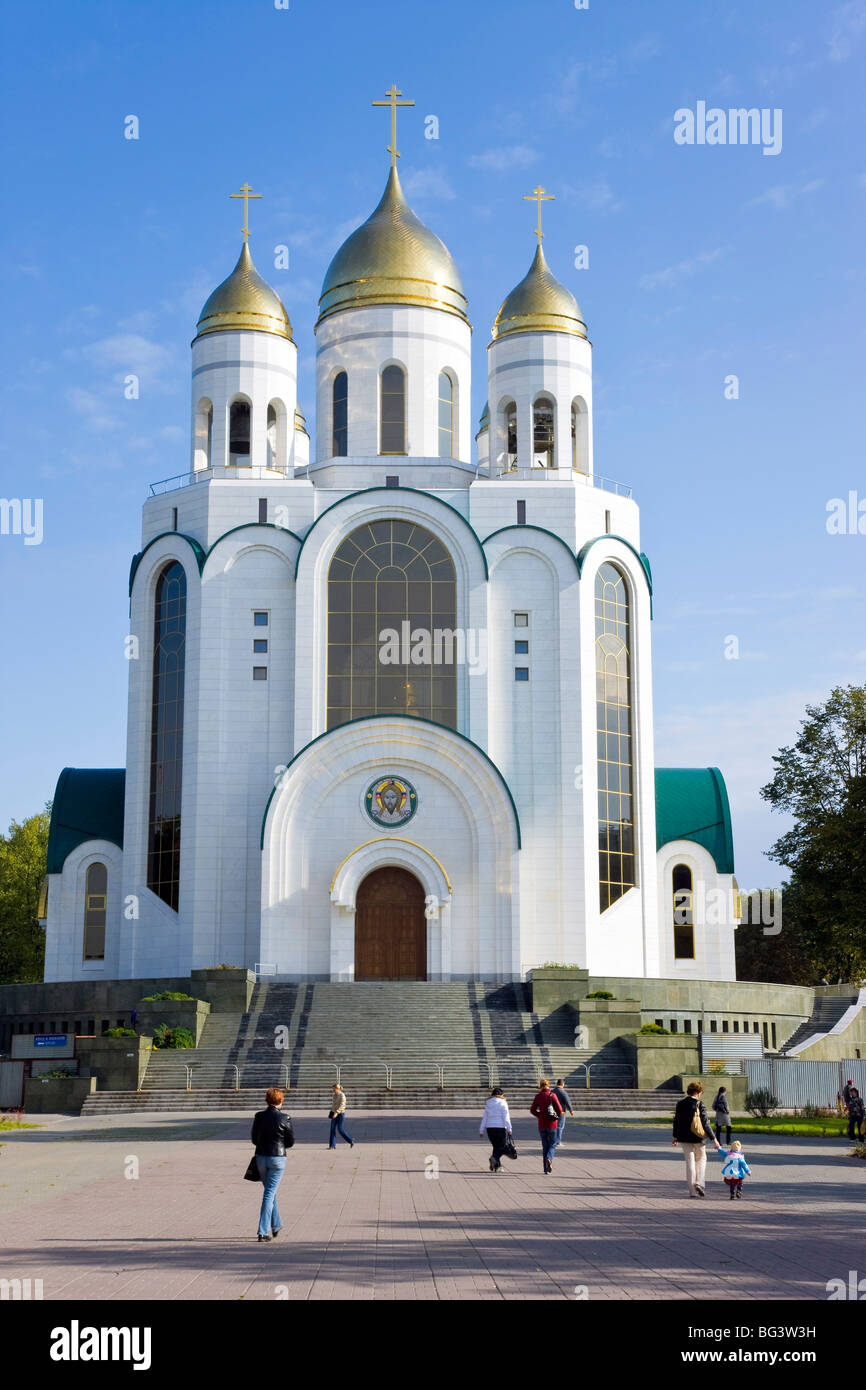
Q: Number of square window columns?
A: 2